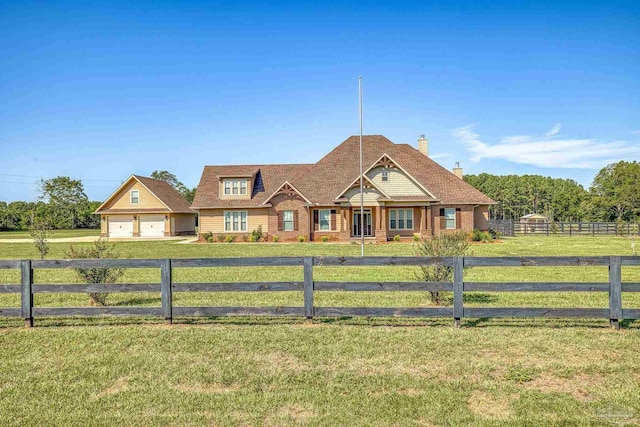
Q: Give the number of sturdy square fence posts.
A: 5